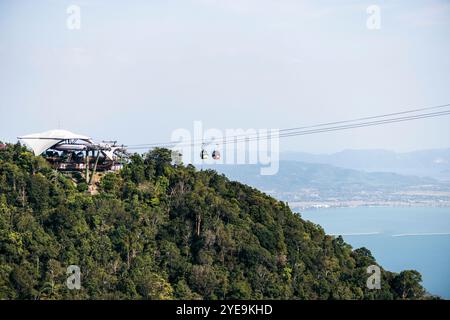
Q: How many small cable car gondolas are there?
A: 2